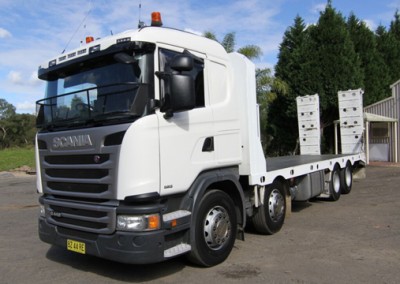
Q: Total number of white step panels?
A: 2